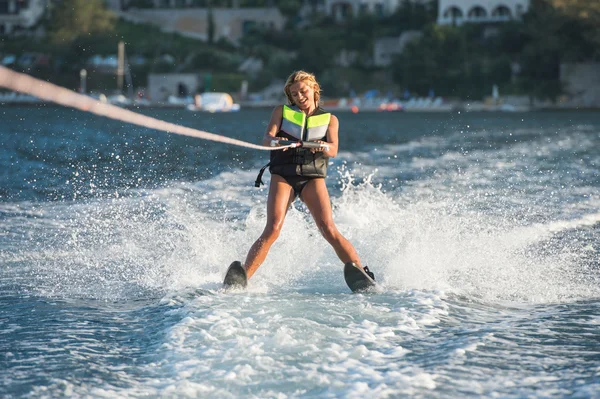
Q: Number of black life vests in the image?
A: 1